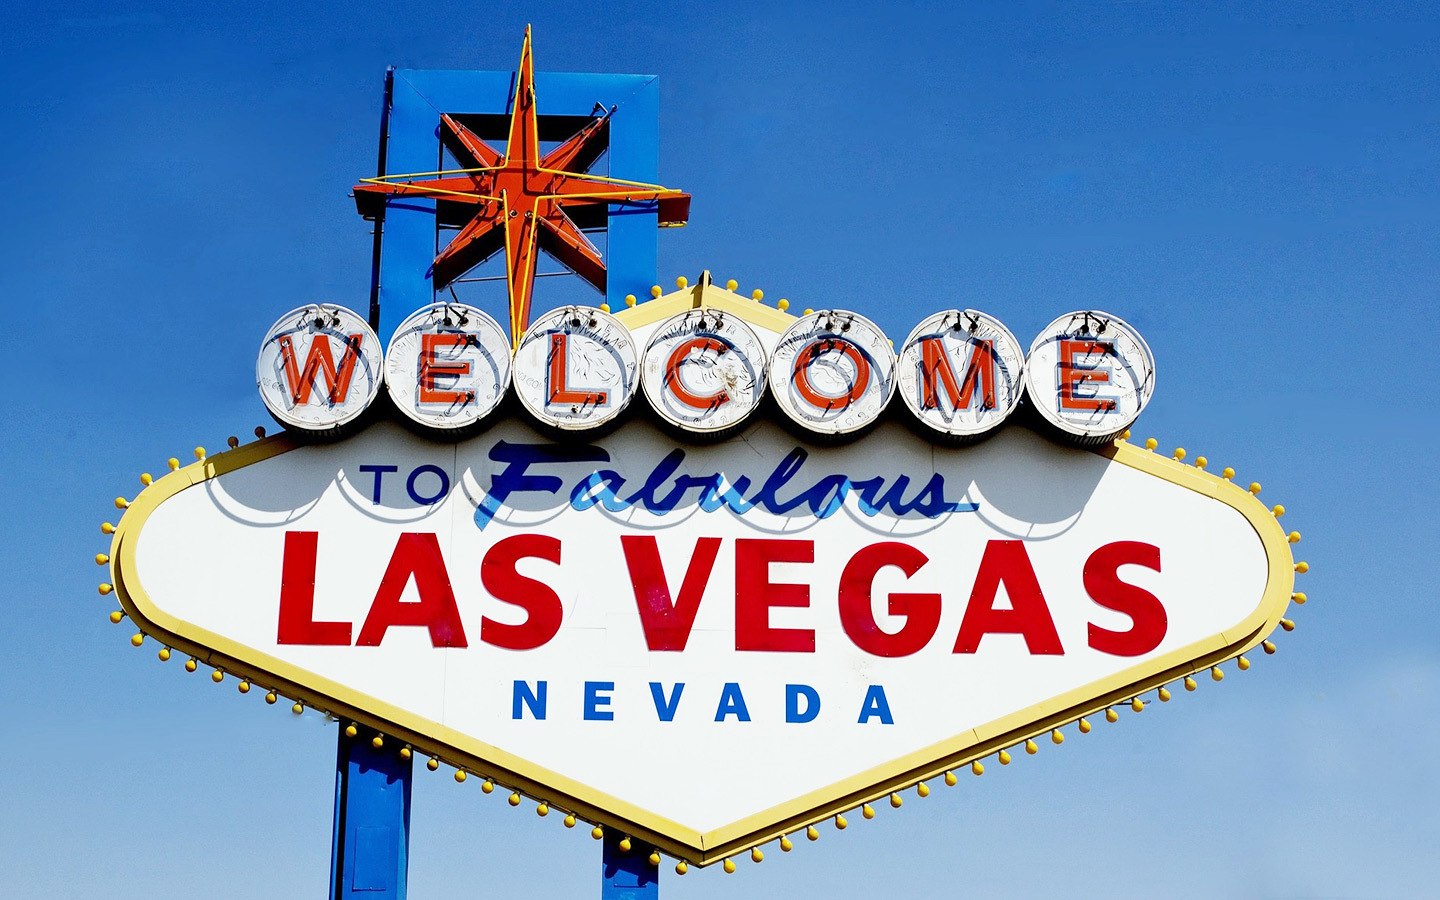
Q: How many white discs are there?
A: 7